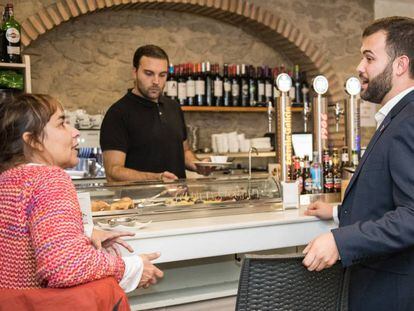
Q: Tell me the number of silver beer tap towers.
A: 3